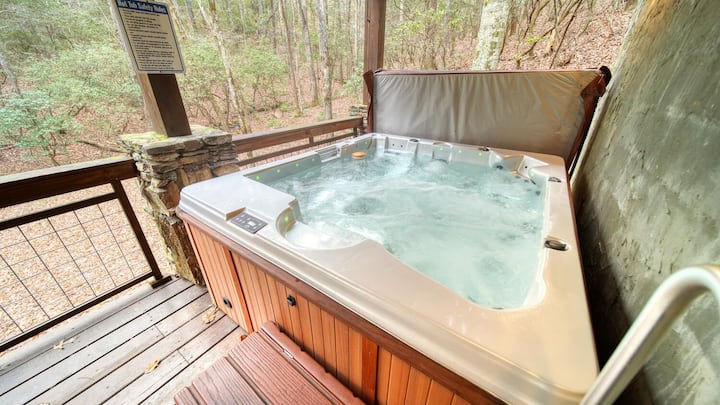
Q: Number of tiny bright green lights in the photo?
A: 10